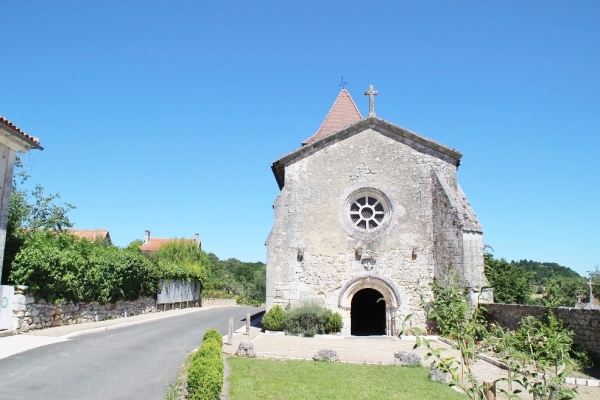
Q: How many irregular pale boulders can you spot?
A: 4